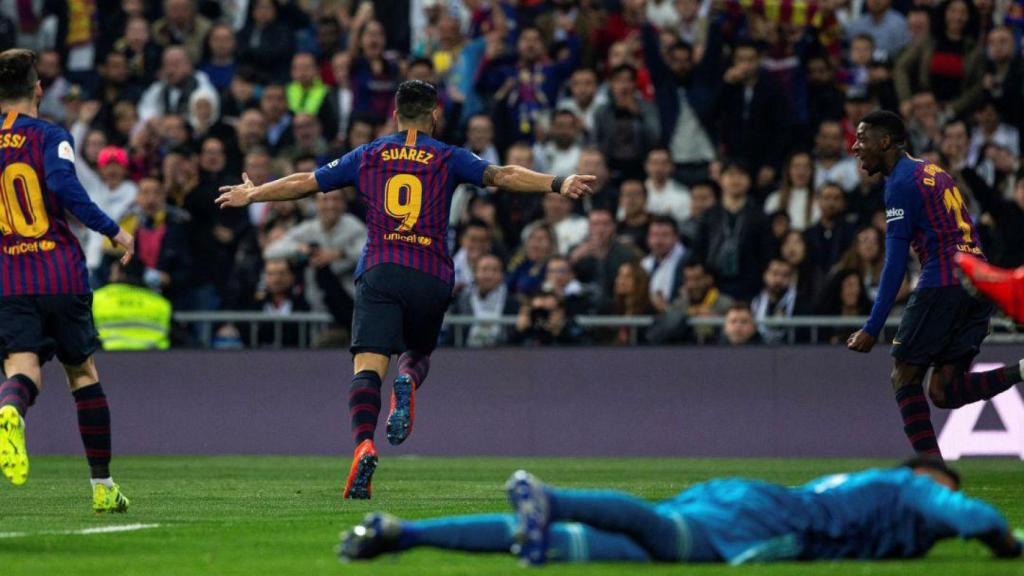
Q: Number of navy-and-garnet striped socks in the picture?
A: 6